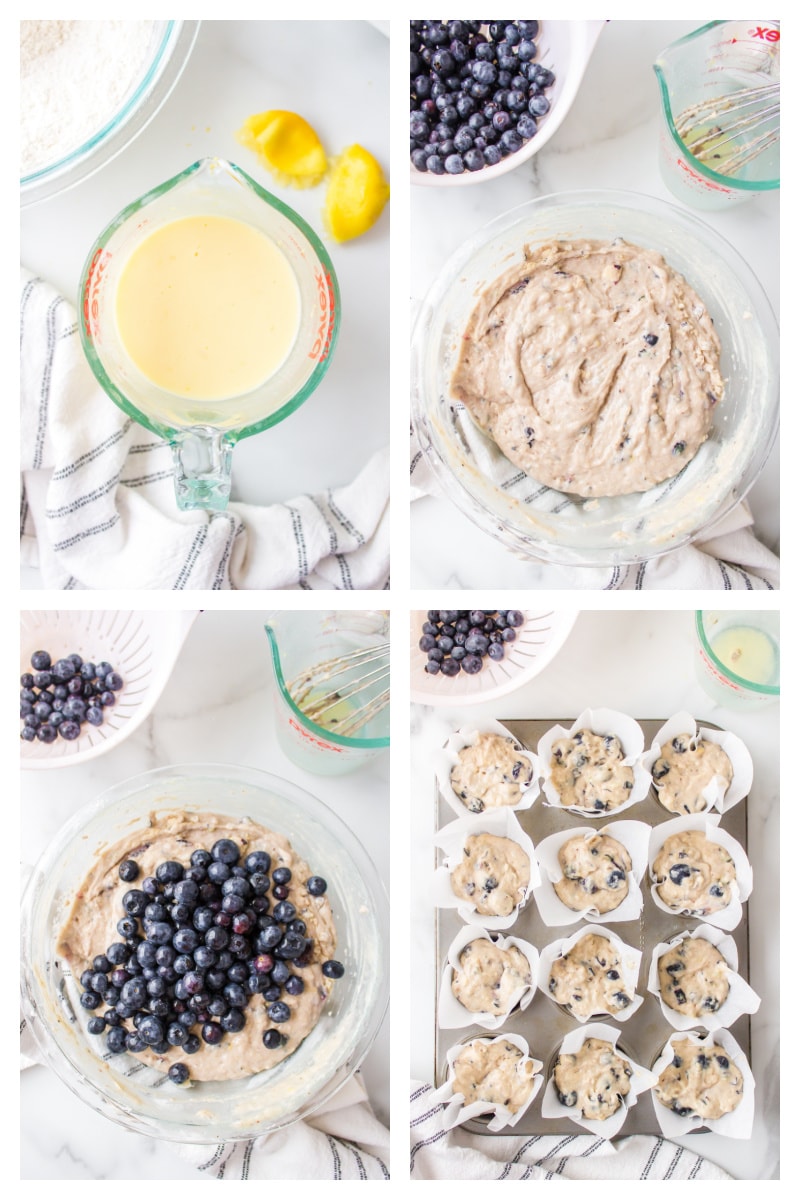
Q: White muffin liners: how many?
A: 12